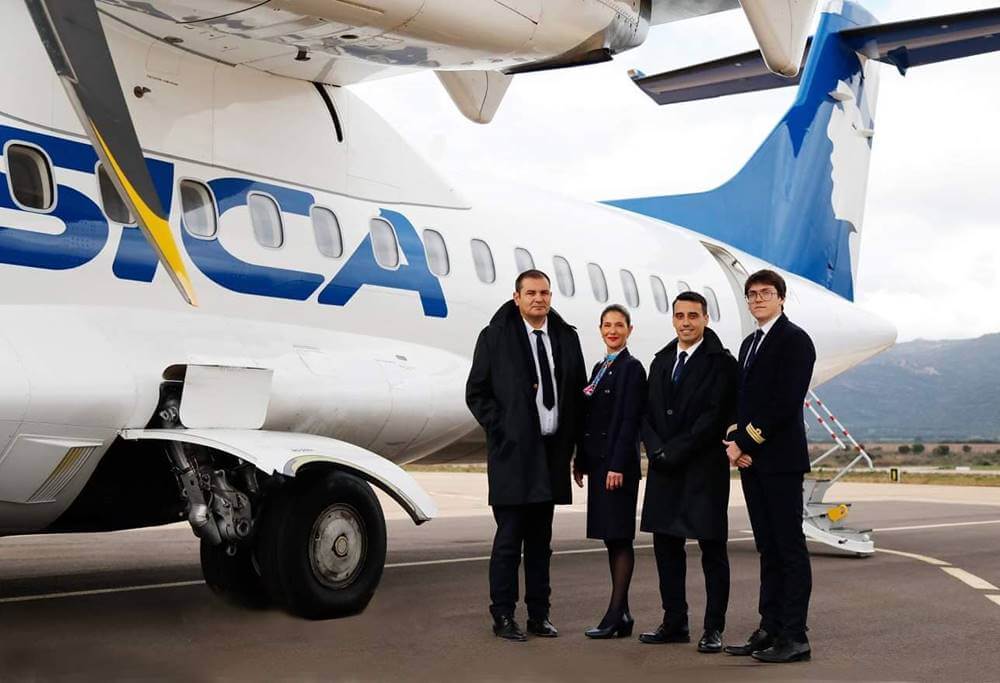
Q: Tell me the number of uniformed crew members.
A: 4